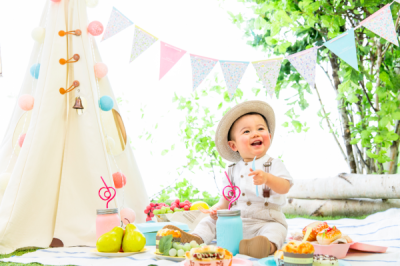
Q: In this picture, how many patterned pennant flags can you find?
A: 7